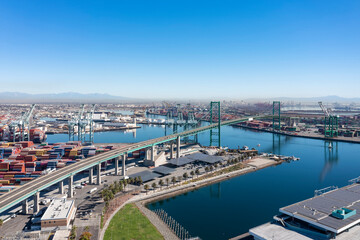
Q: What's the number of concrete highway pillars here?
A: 12